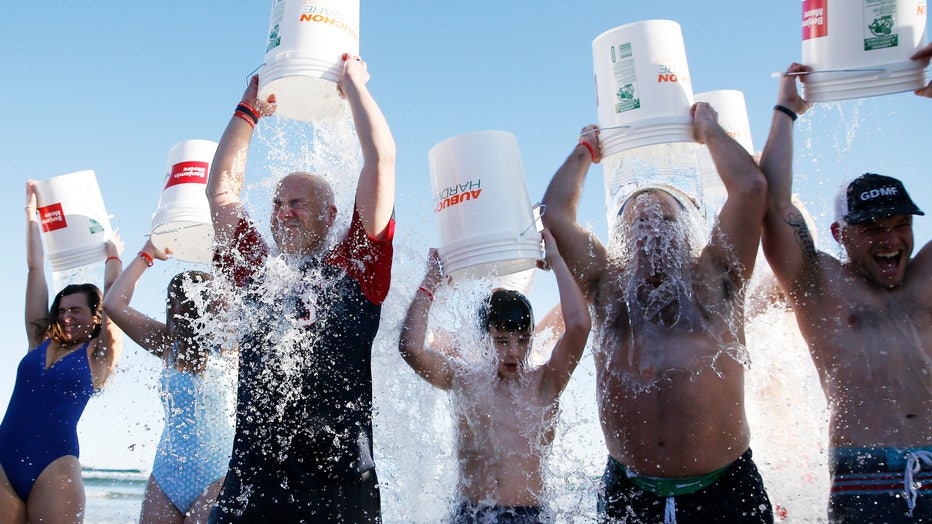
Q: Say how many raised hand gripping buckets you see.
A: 11